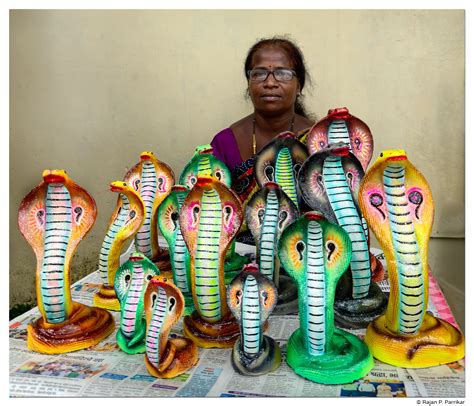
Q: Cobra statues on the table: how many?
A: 15